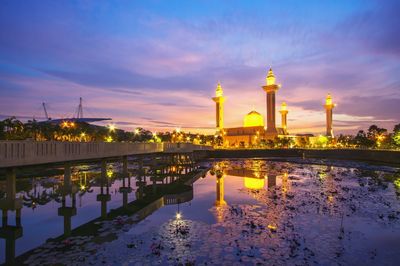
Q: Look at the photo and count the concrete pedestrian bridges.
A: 1